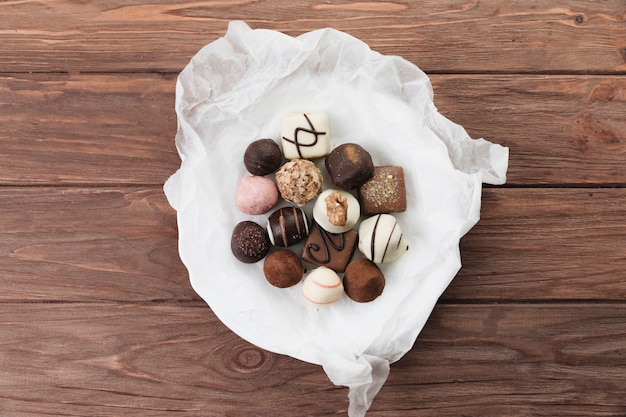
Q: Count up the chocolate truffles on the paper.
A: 14